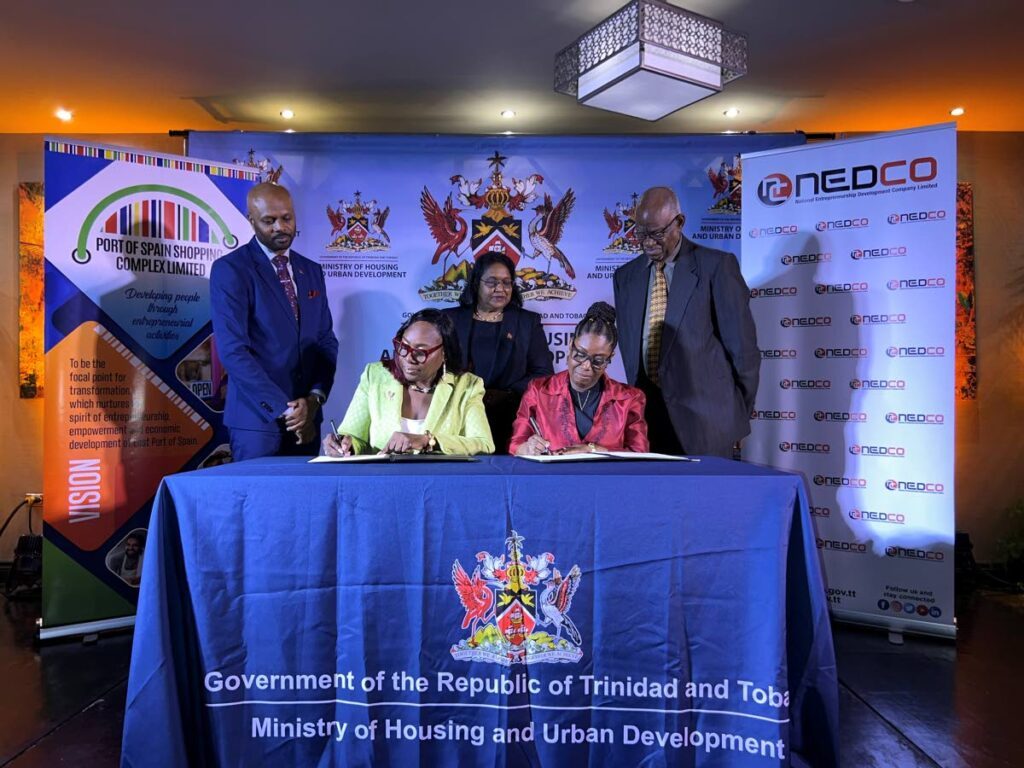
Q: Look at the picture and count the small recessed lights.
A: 5